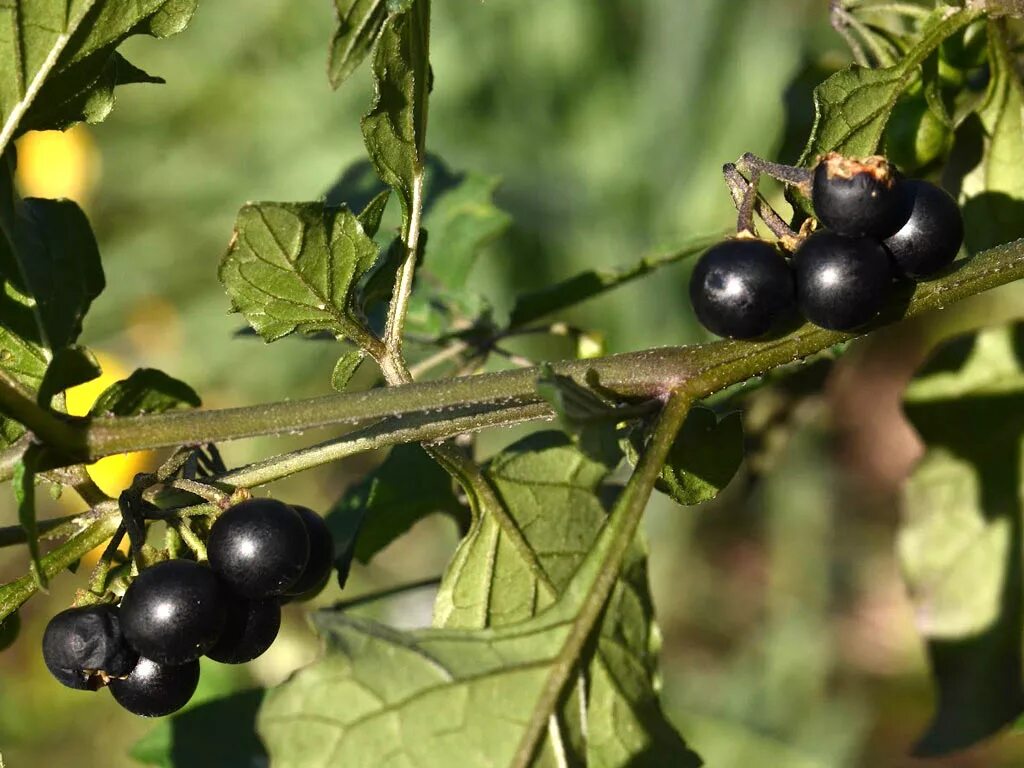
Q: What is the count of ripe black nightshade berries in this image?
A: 10